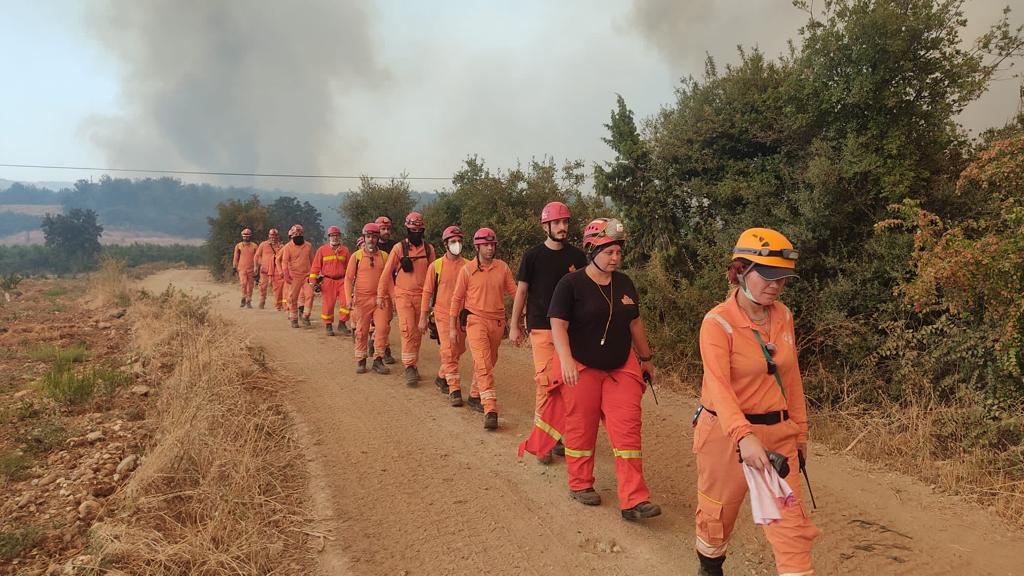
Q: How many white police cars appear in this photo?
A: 0